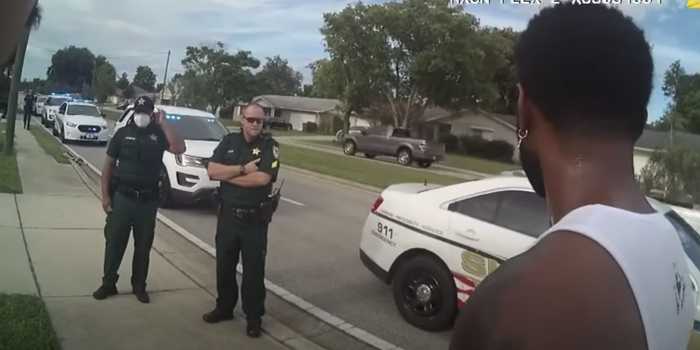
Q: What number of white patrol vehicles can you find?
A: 5